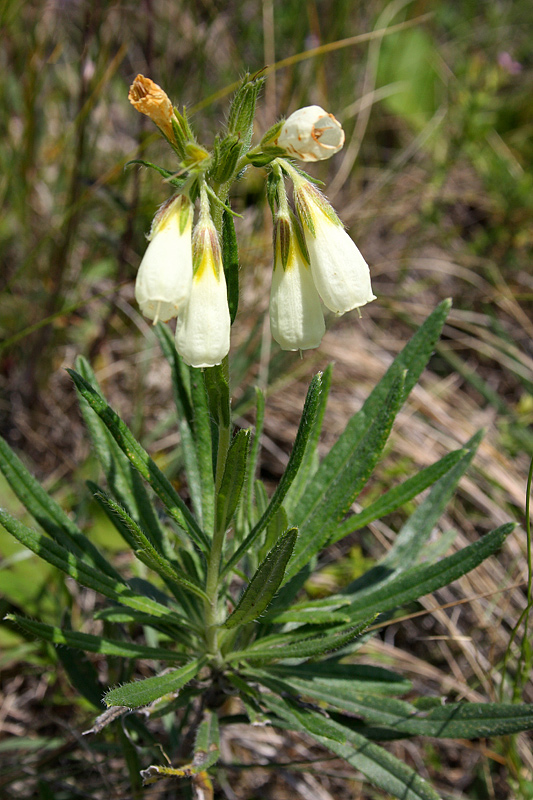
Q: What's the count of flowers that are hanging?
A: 4